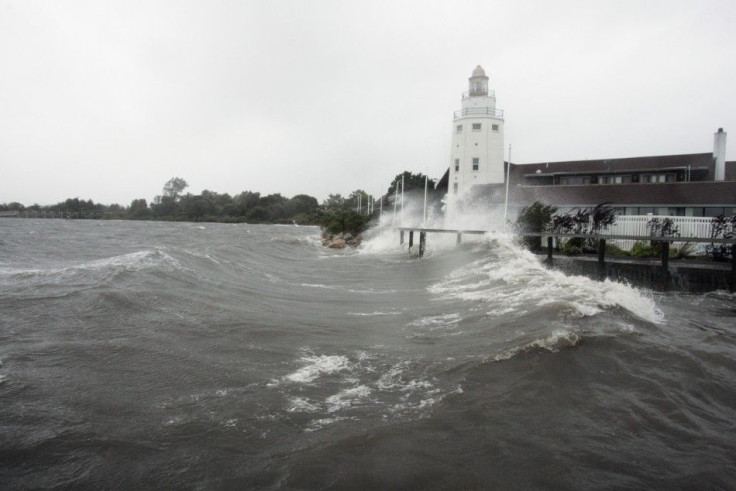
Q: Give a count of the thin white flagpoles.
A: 9